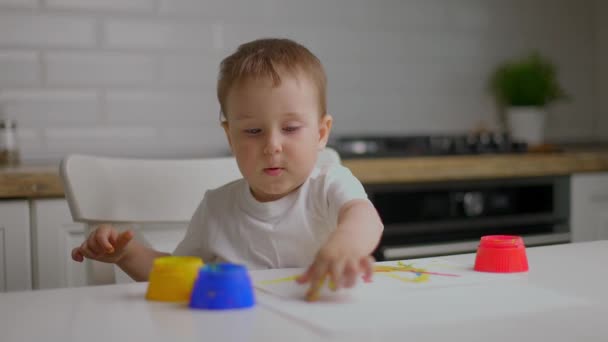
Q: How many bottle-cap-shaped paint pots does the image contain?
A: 3